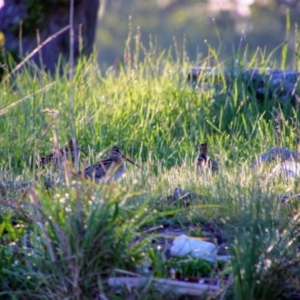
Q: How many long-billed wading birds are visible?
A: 3